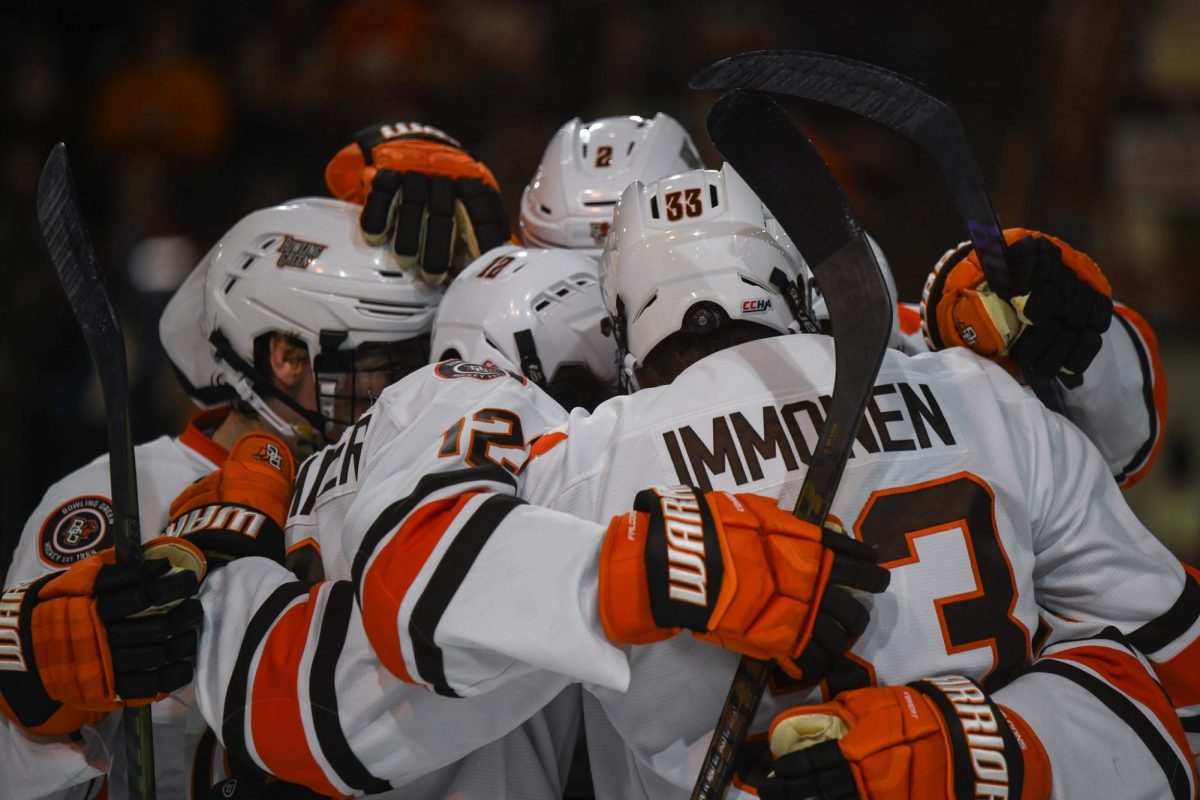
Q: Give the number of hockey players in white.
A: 5